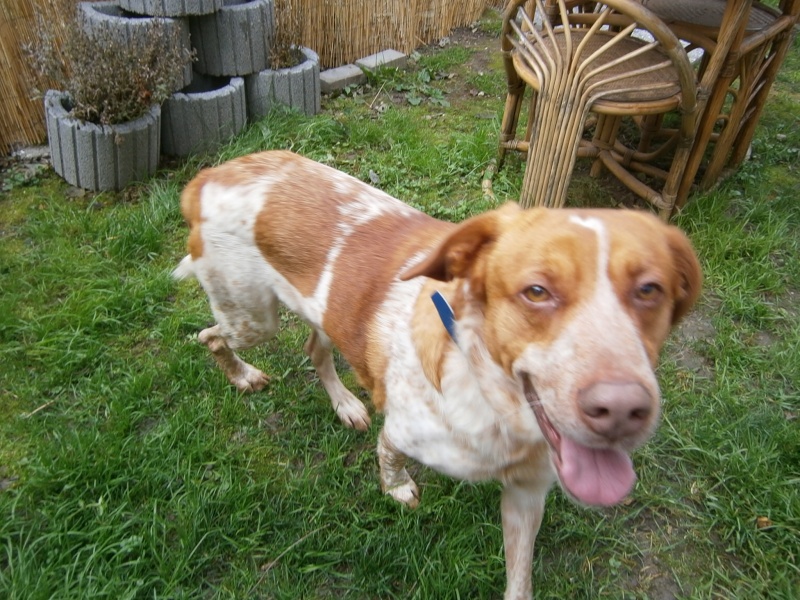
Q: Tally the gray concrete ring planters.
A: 6